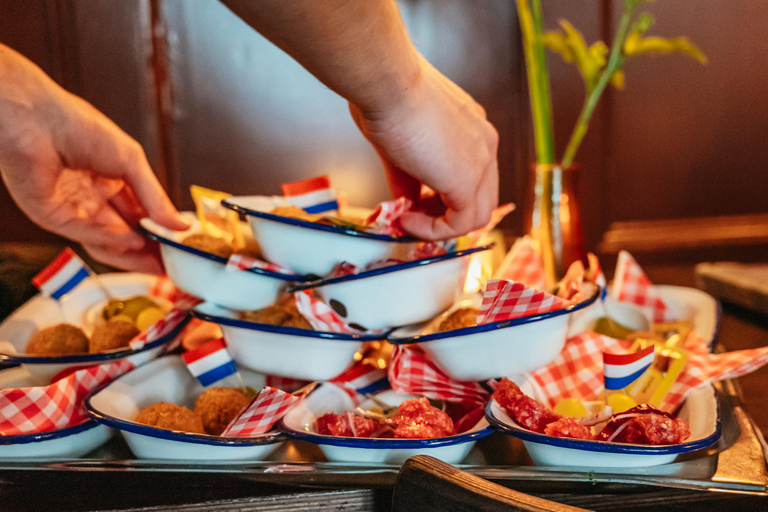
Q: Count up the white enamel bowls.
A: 11